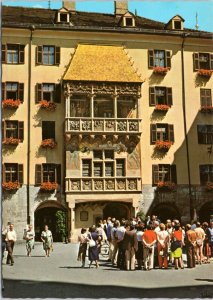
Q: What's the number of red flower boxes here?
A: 13